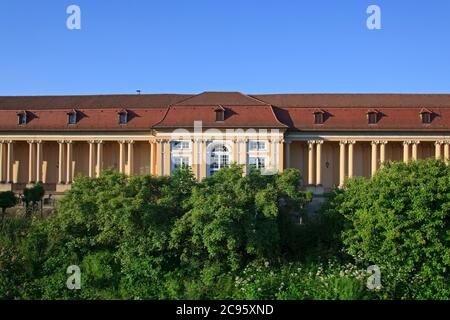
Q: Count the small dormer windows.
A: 7